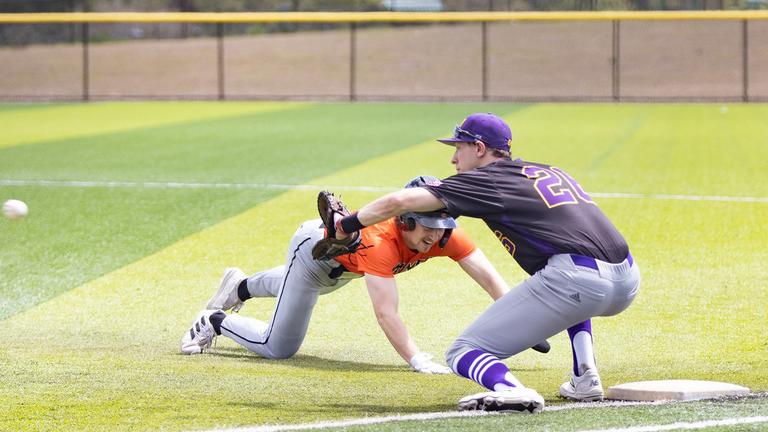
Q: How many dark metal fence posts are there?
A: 6